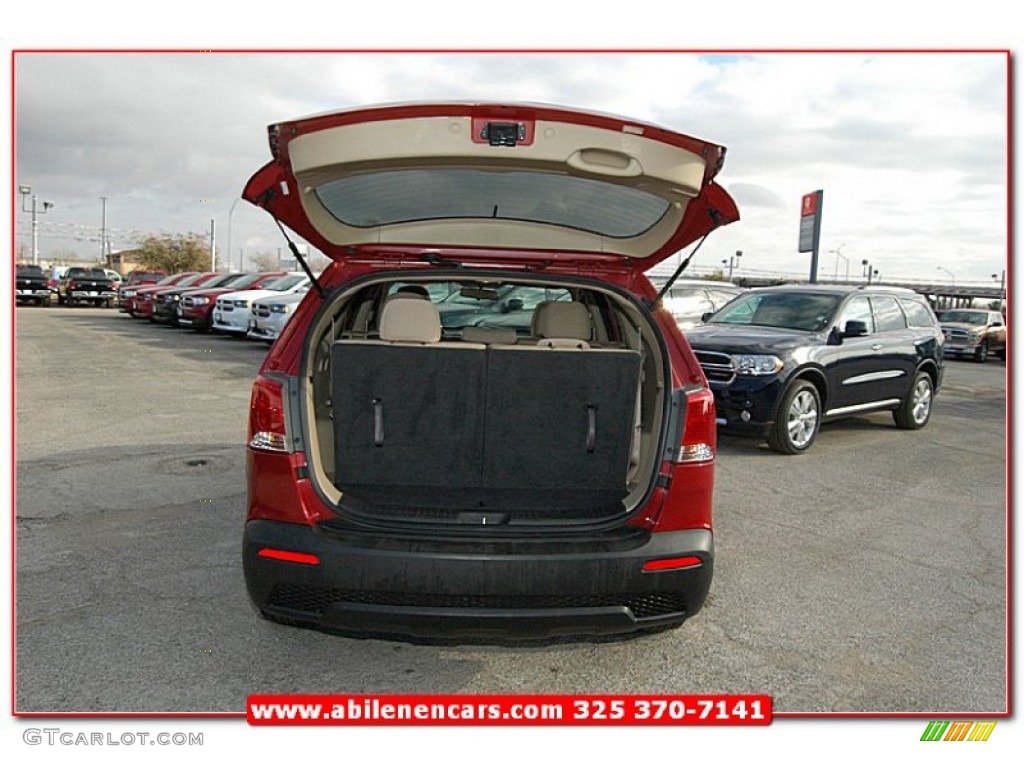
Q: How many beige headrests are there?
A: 2